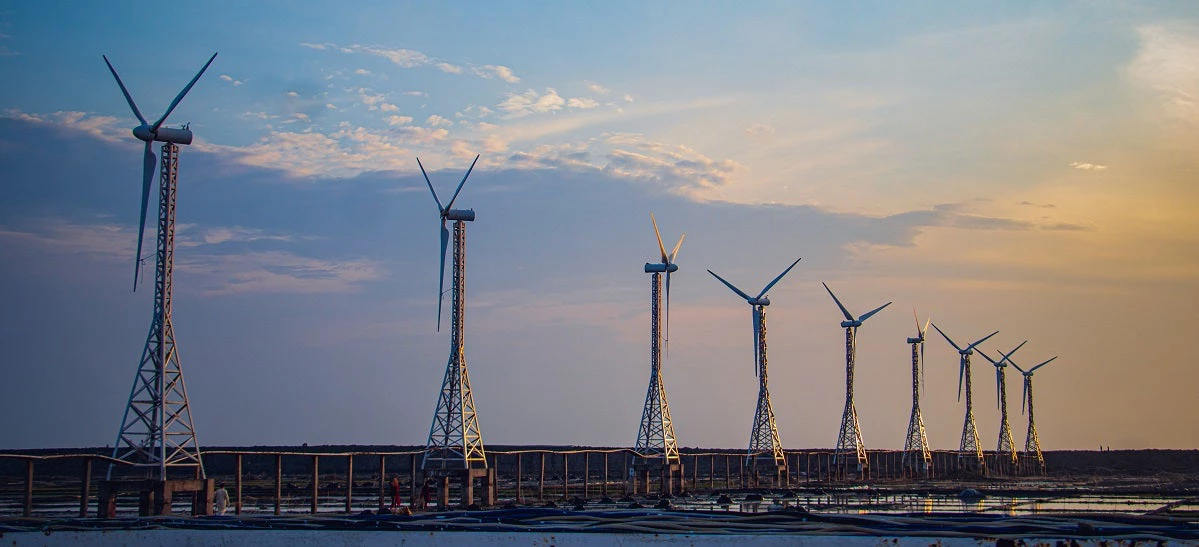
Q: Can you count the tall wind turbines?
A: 9